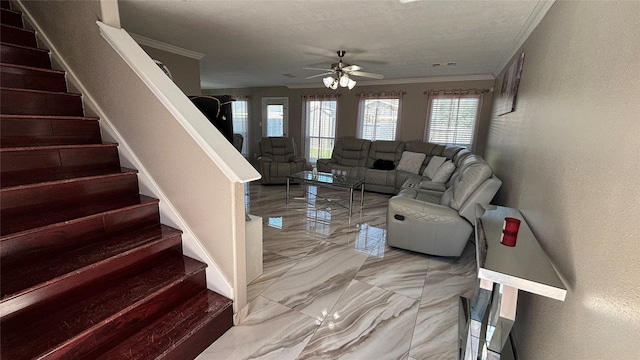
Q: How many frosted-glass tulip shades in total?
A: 4